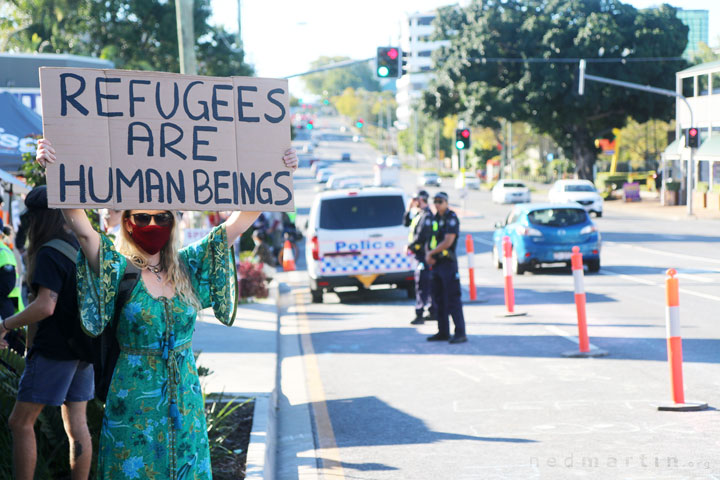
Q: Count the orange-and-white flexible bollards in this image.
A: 4